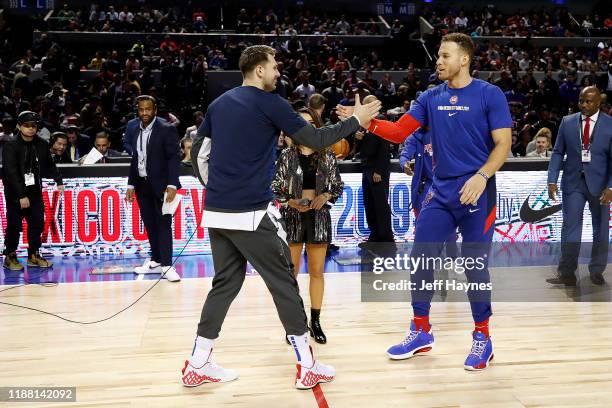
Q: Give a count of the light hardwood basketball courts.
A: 1